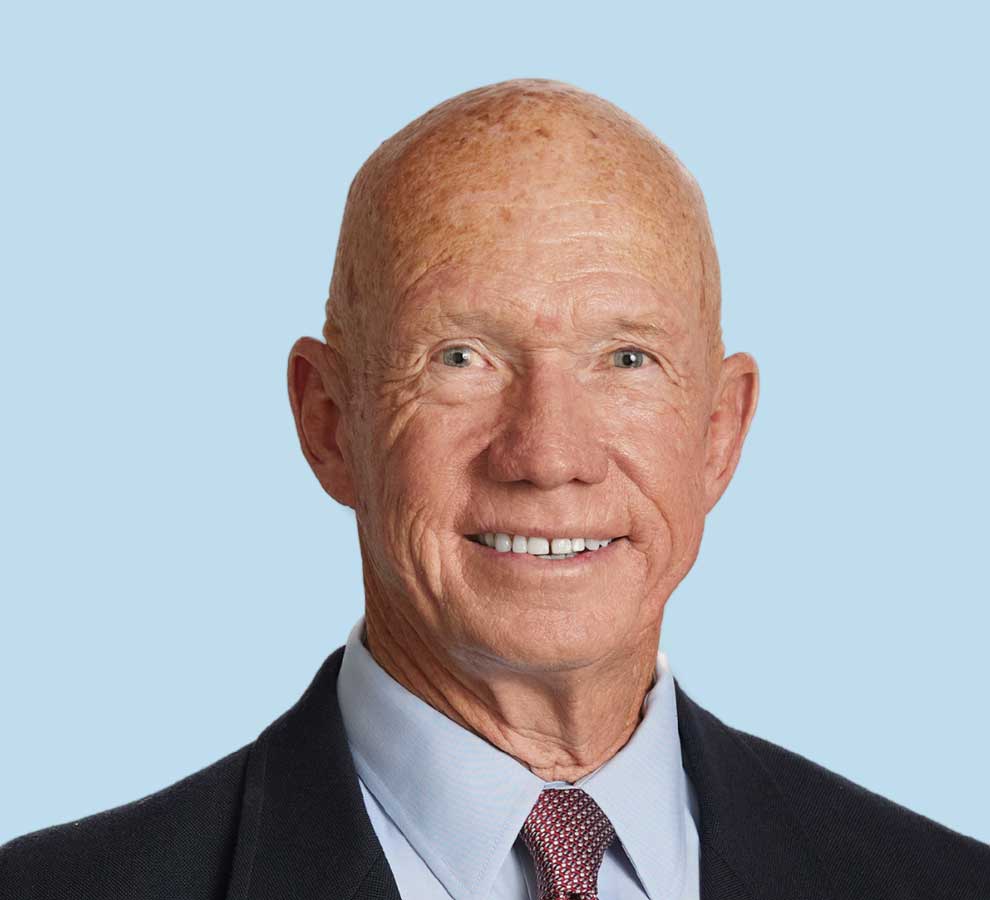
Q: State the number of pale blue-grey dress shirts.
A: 1